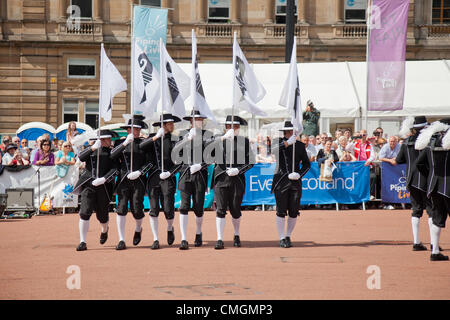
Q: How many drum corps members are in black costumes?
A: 8